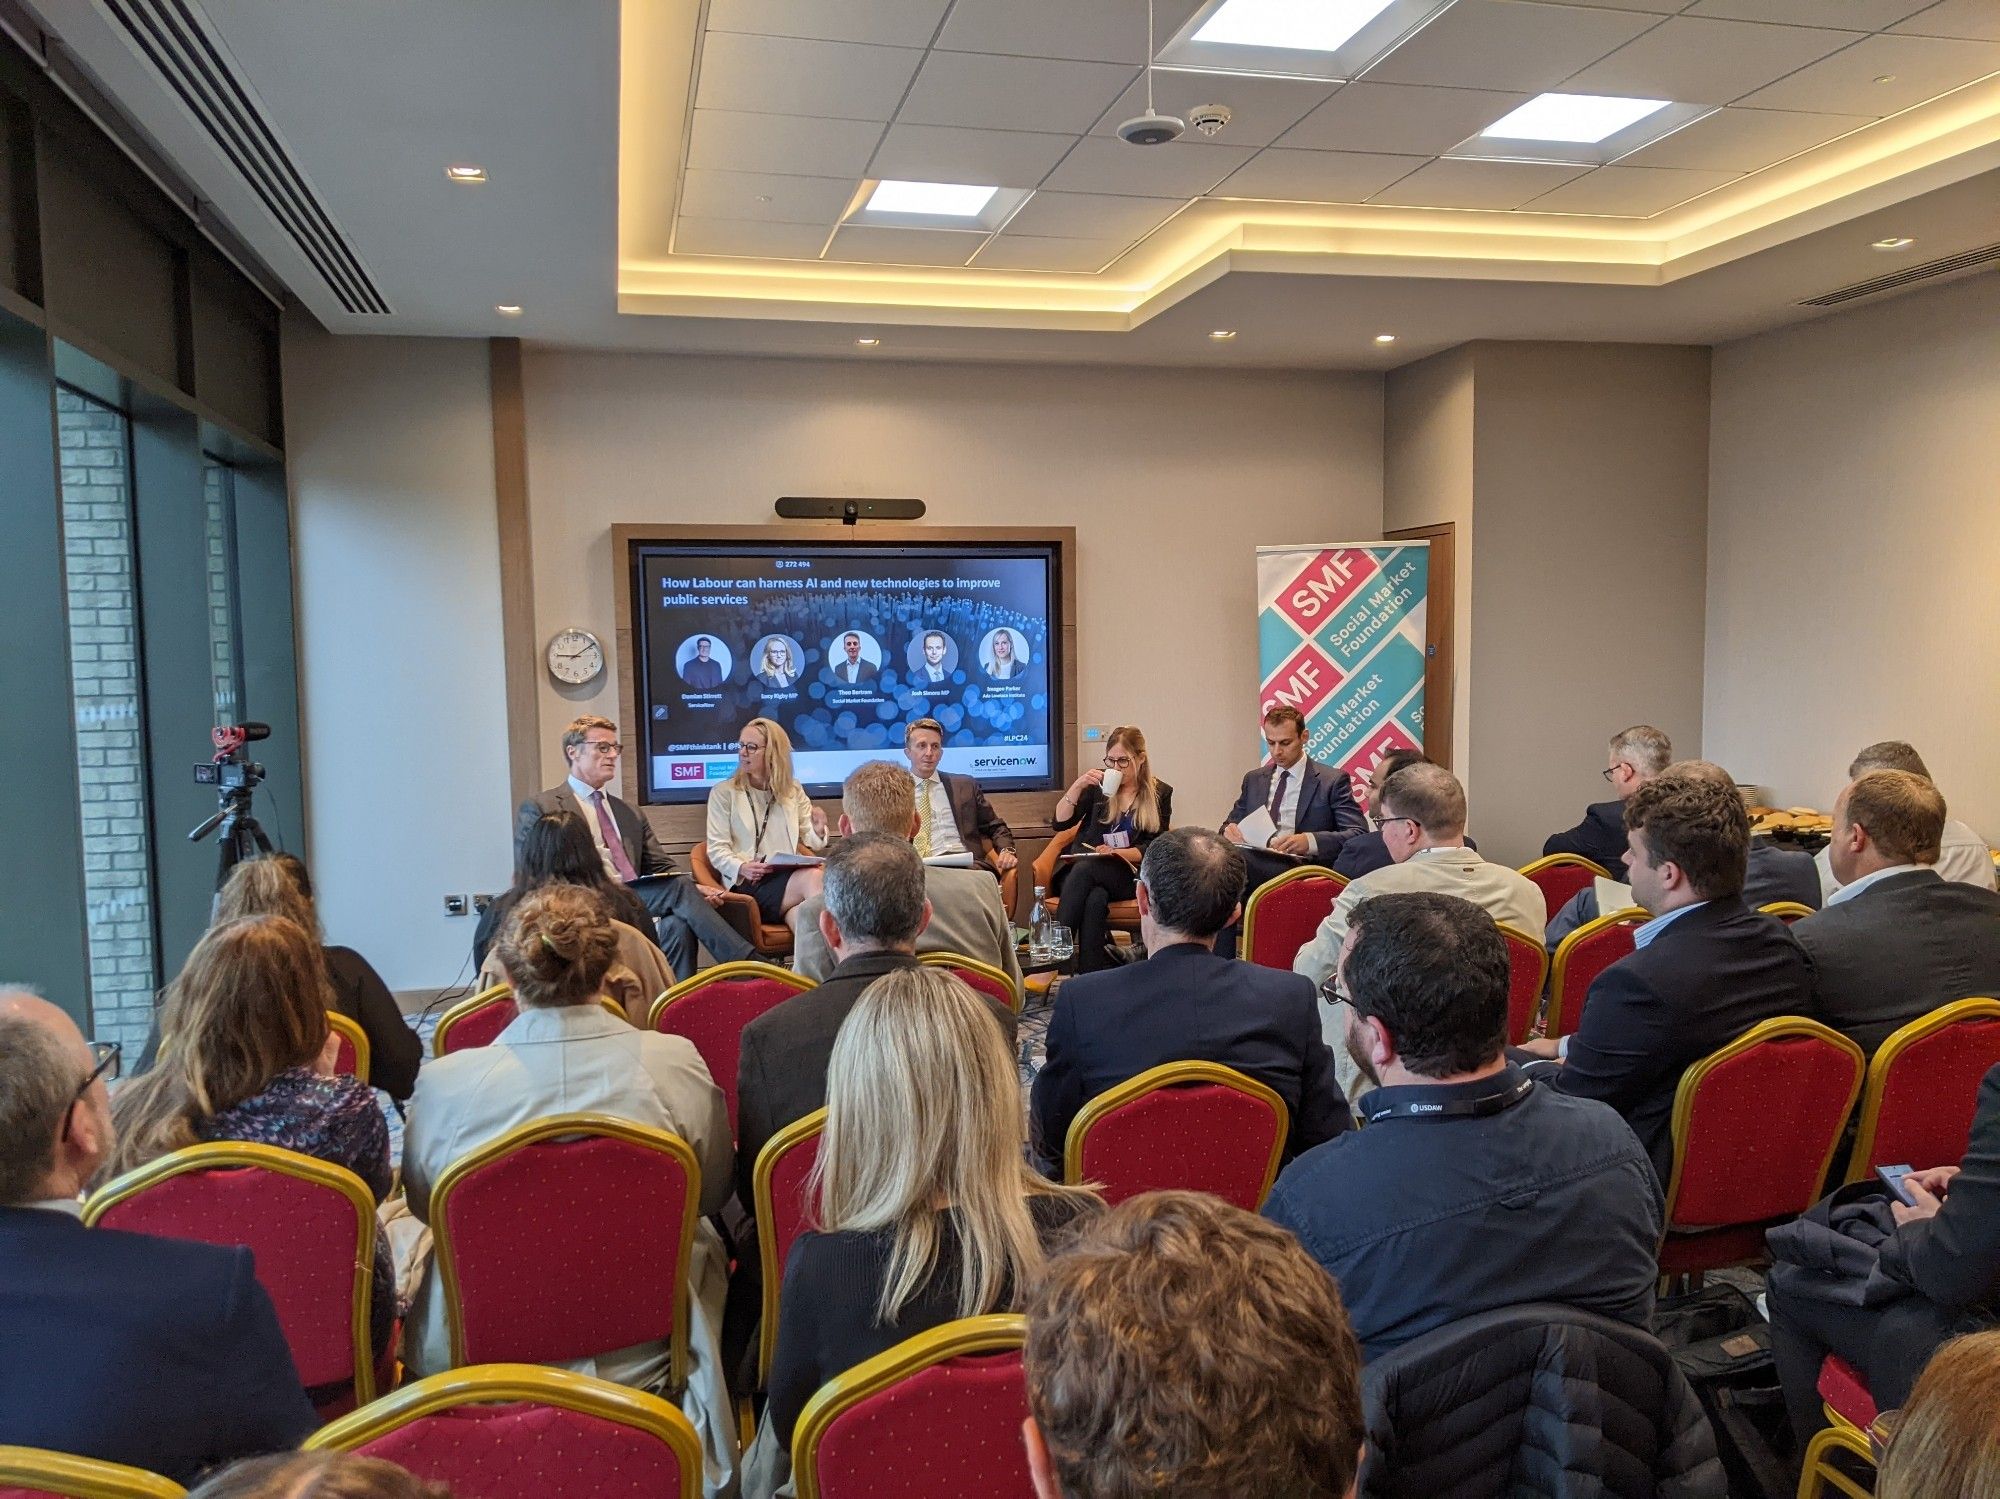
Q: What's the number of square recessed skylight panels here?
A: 3